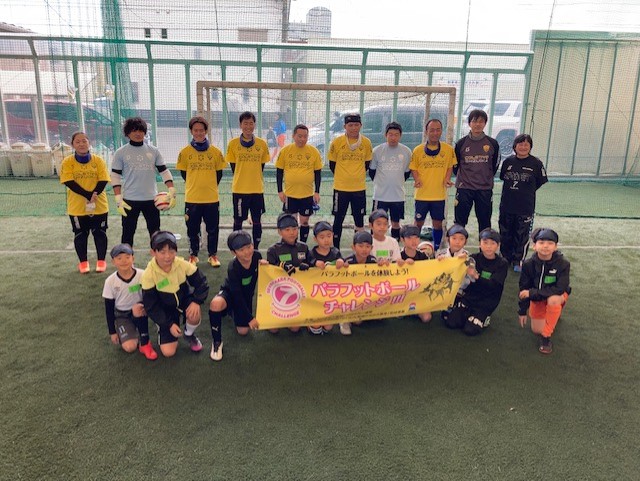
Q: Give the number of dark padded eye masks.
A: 11